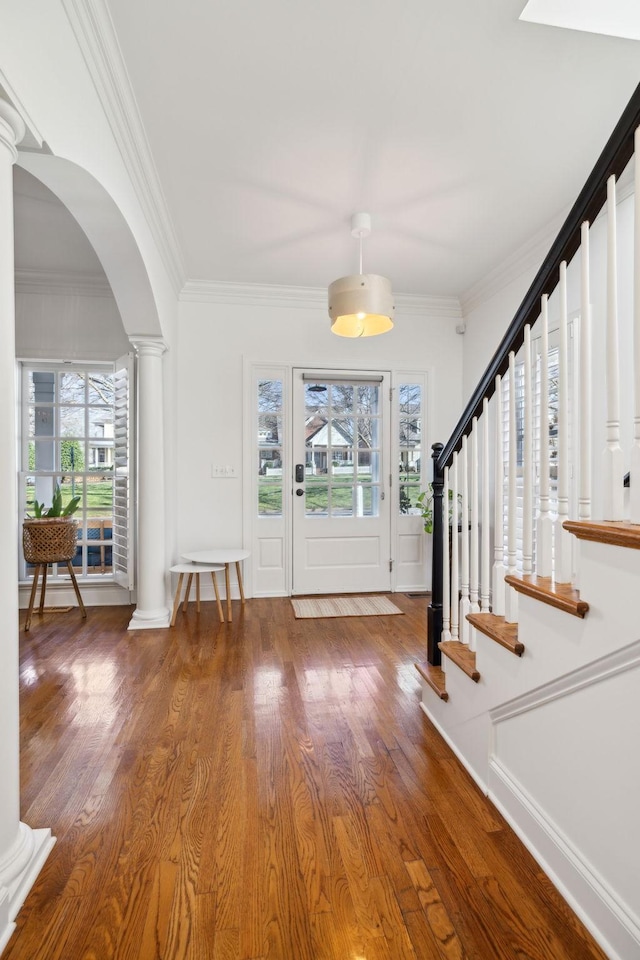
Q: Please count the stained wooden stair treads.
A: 5